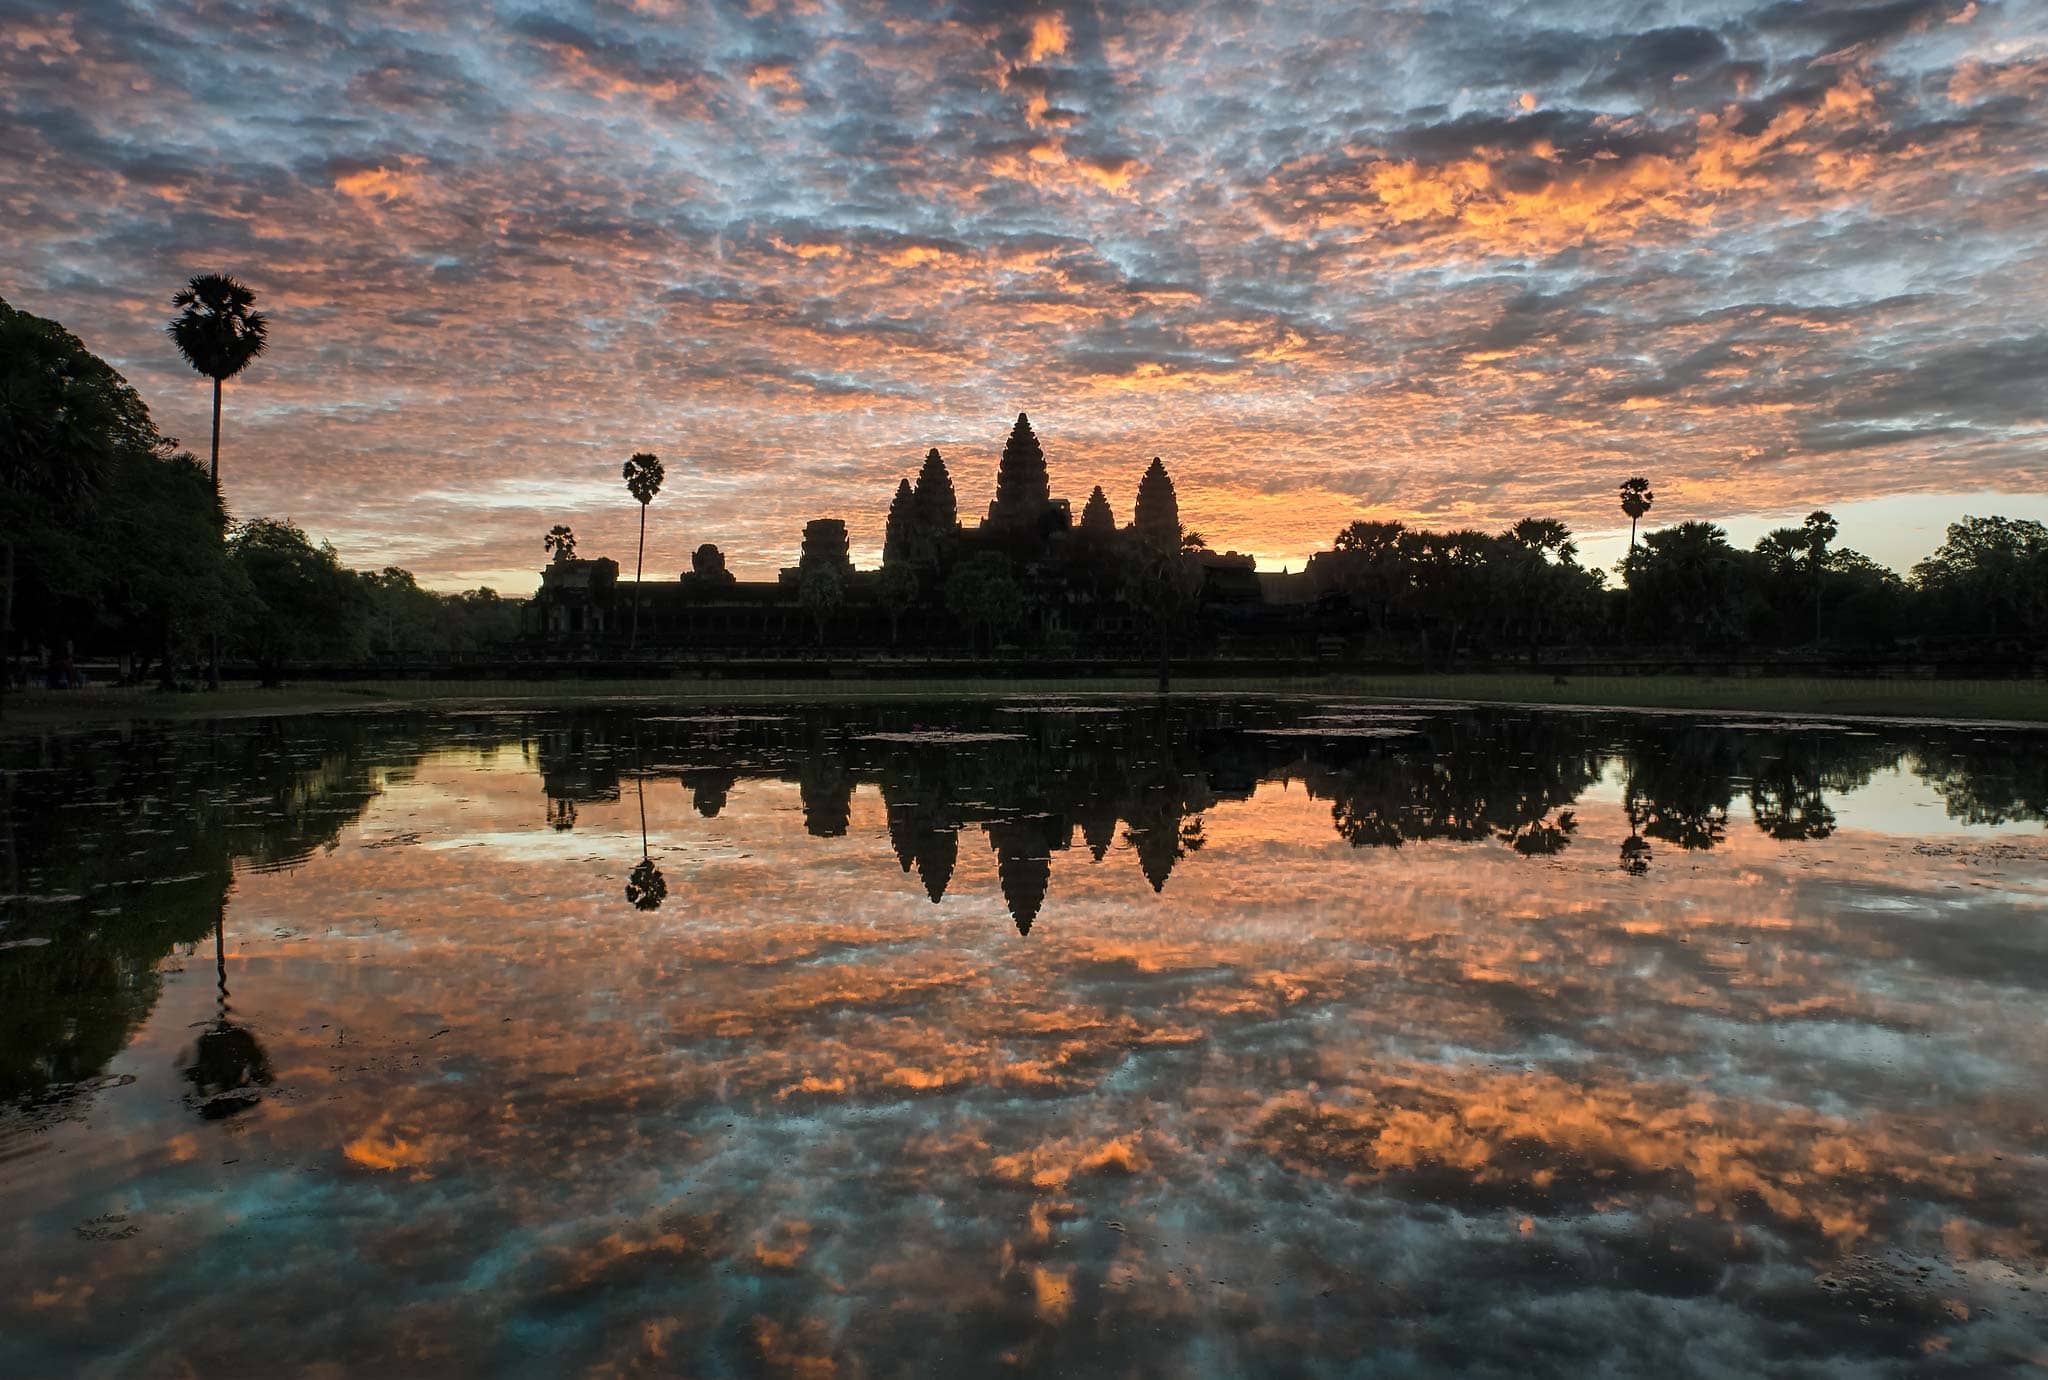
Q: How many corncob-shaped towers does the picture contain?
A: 5